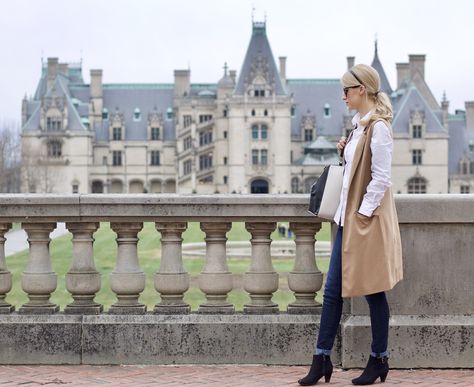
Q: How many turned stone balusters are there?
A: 8